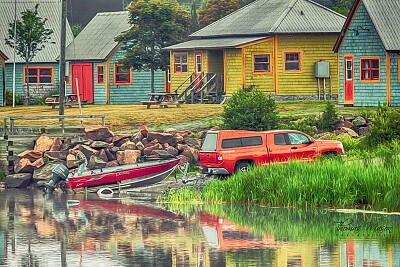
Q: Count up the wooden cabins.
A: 4